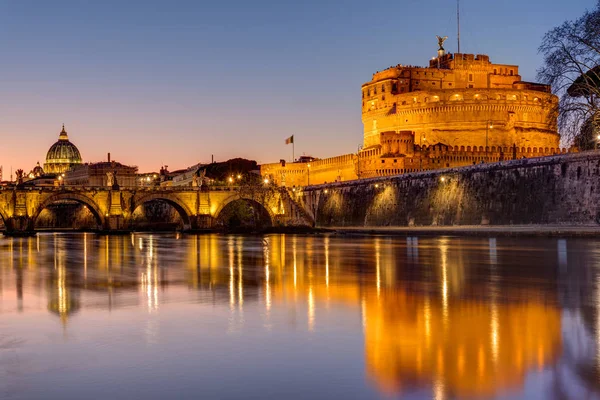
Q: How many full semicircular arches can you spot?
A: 3